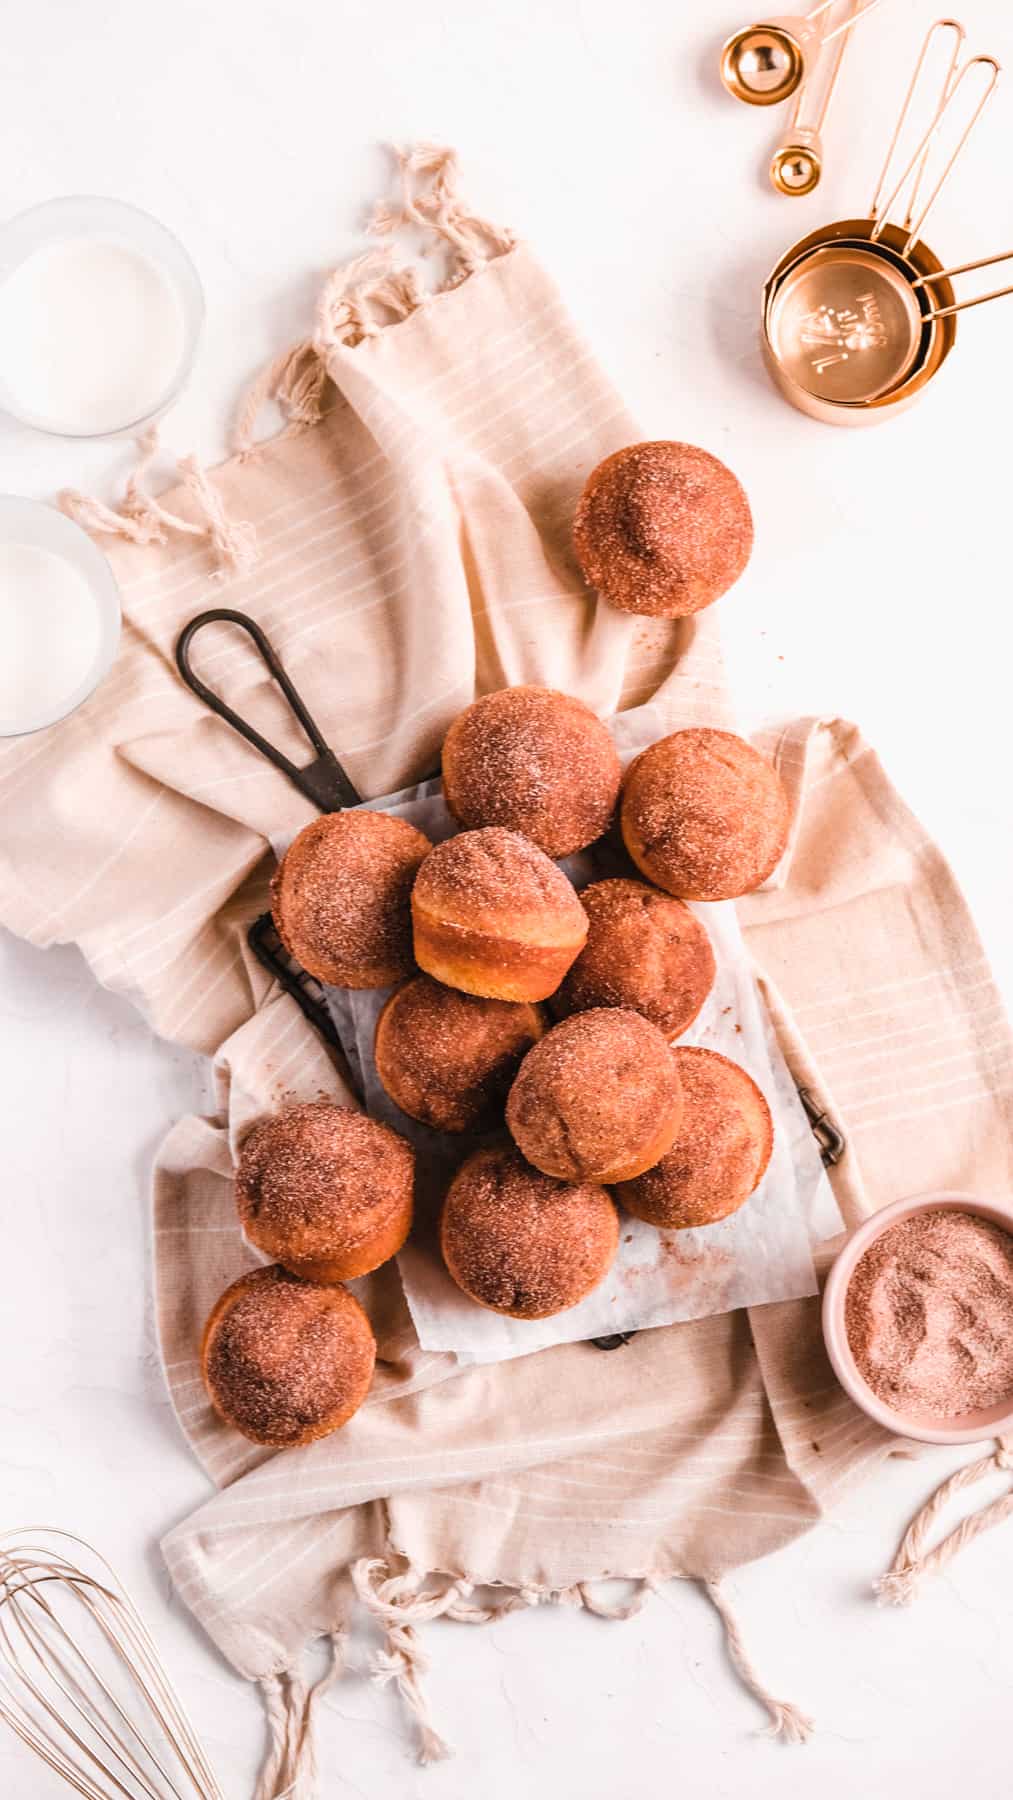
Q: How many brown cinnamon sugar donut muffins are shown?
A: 12